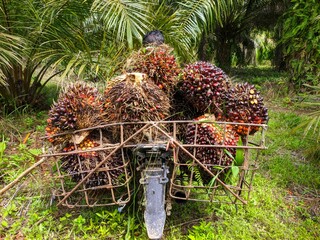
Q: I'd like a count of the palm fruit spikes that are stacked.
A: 7